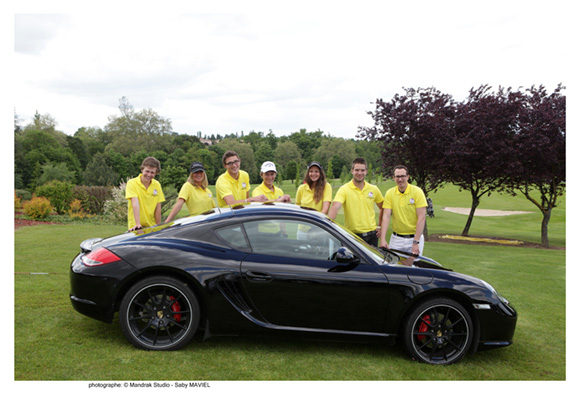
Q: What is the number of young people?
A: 7